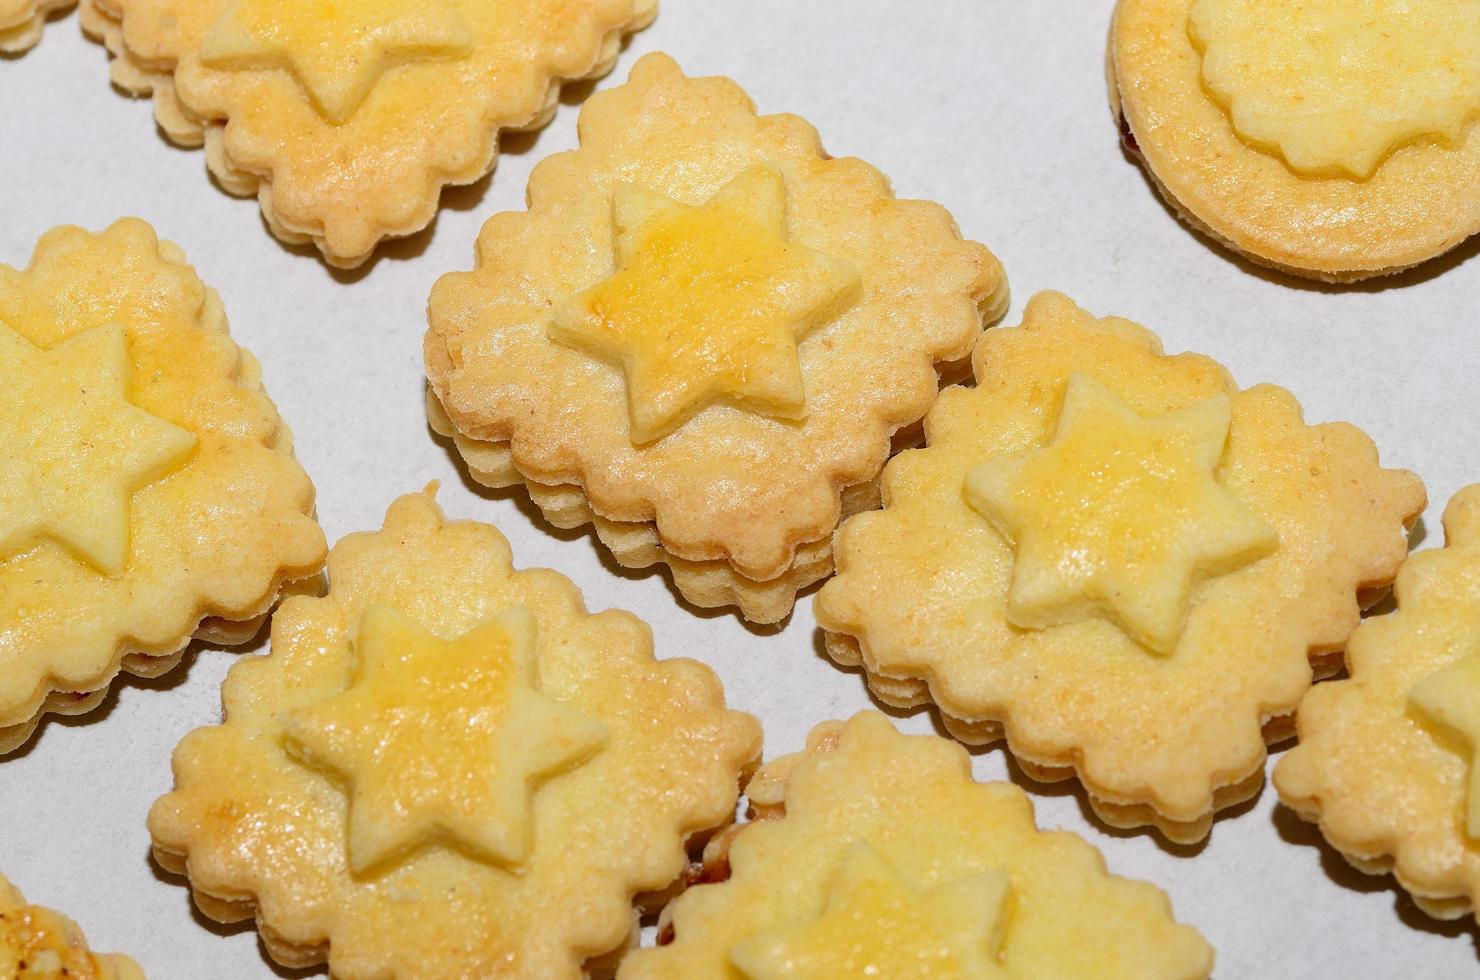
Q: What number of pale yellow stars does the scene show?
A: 7